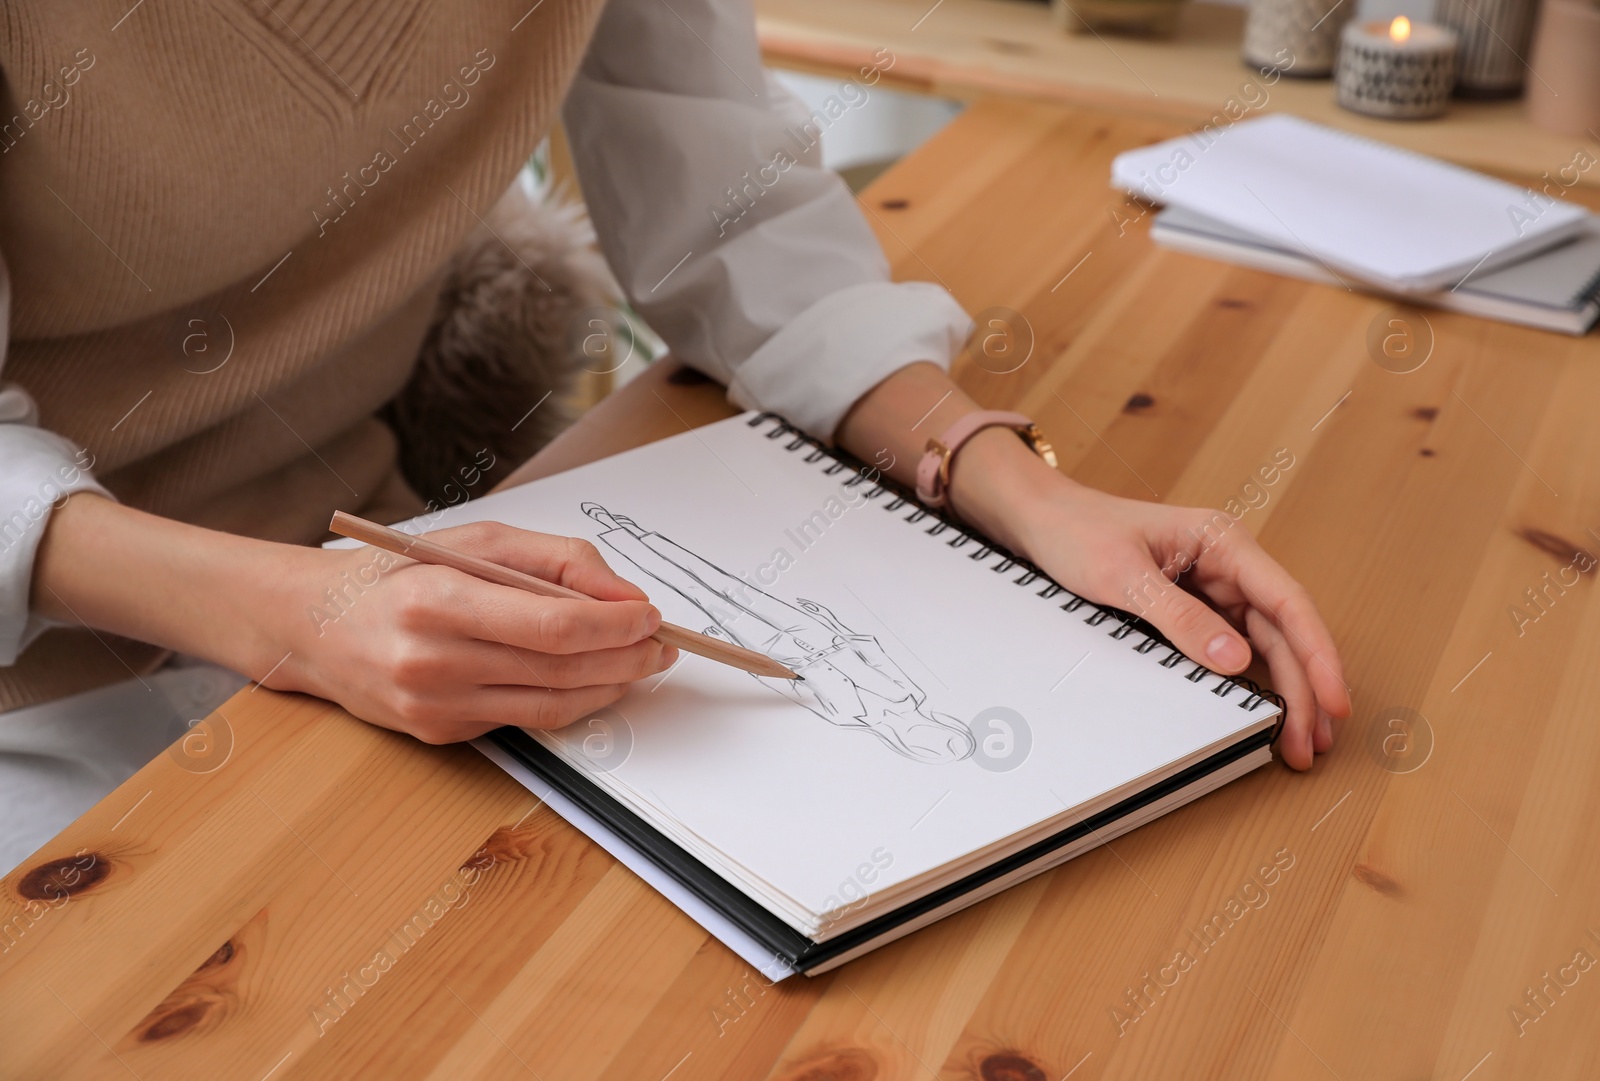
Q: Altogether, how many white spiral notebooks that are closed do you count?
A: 2